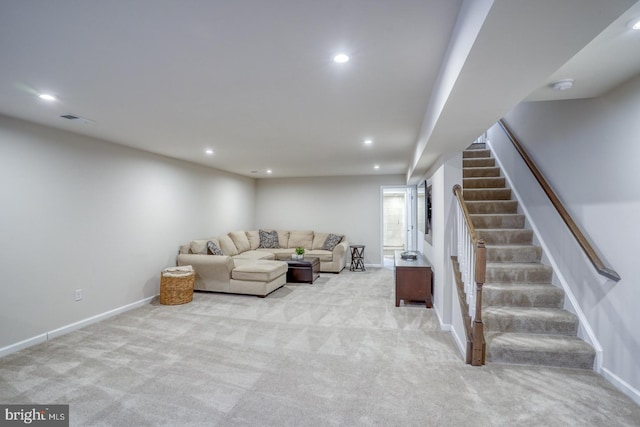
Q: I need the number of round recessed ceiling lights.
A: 7